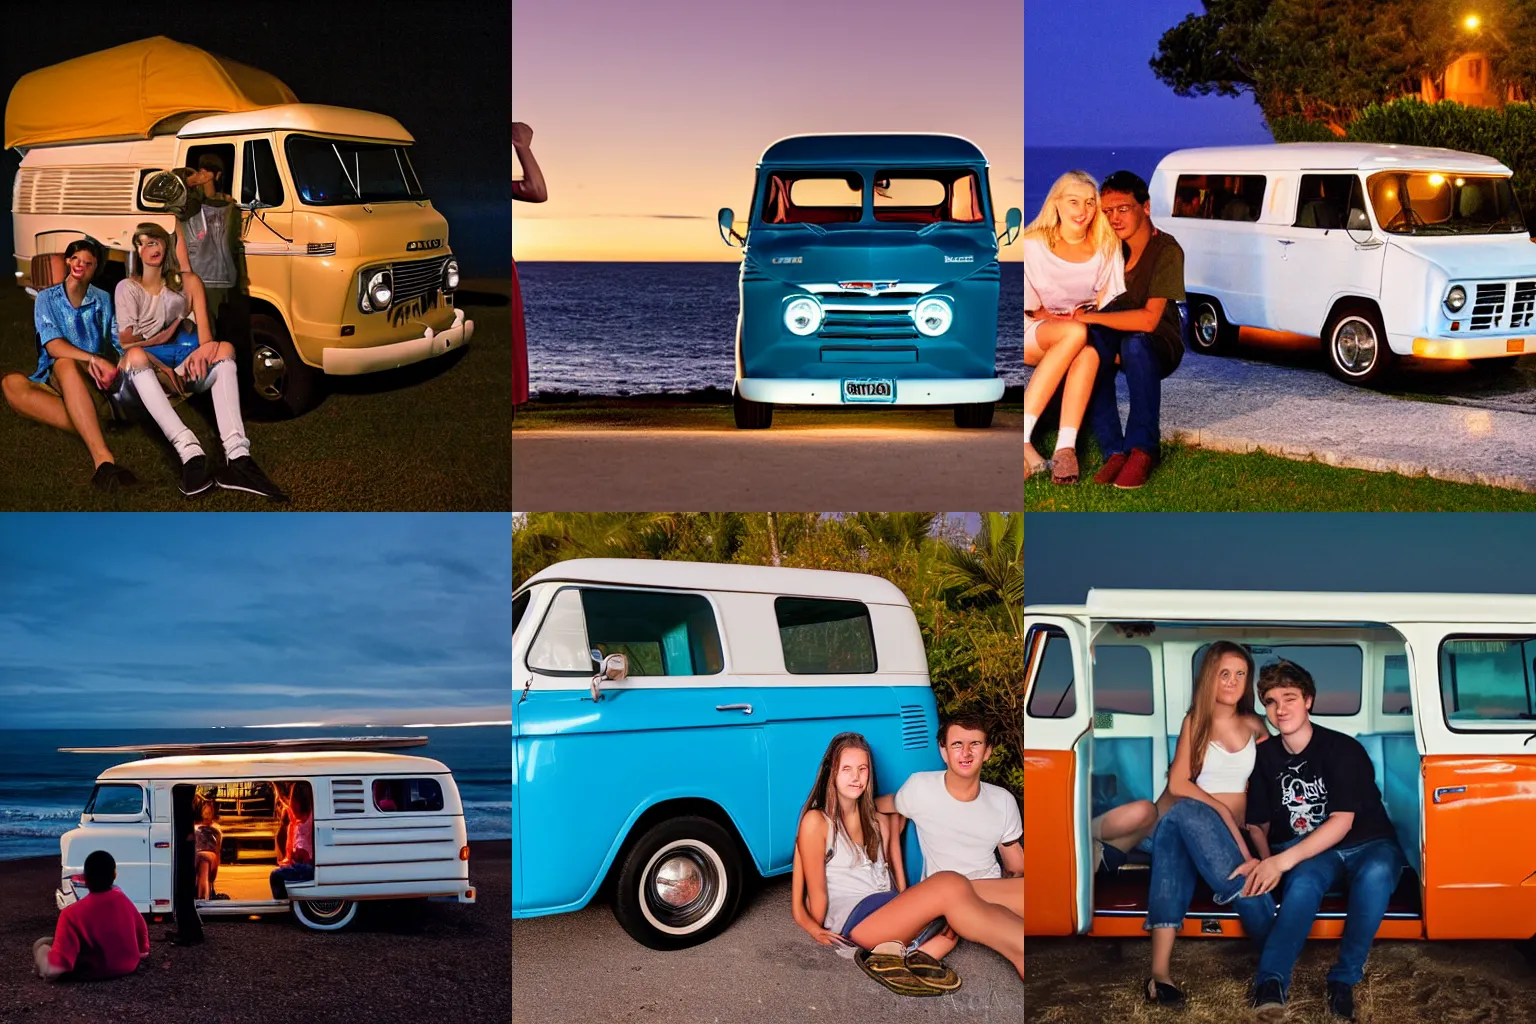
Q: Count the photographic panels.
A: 6